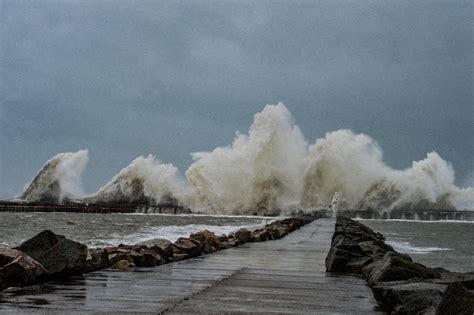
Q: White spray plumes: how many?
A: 5